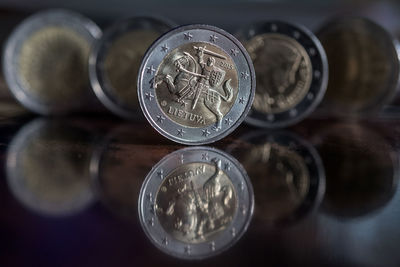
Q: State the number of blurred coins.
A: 4